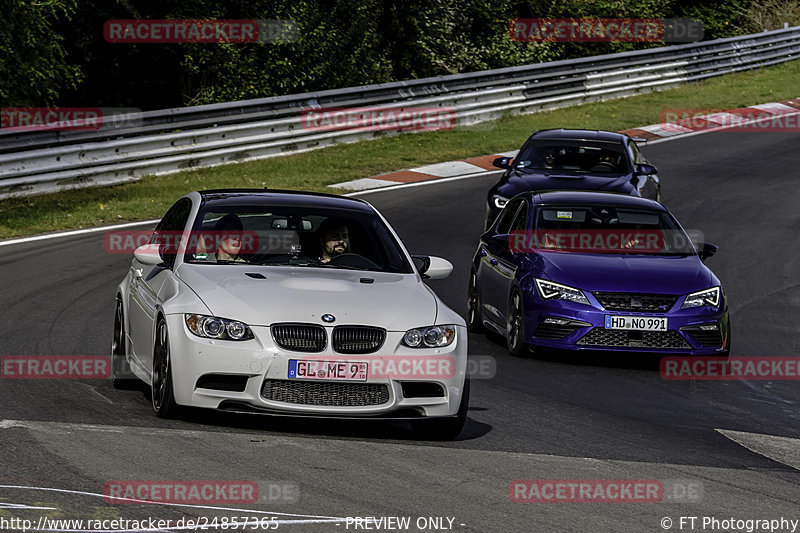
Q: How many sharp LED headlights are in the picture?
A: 2